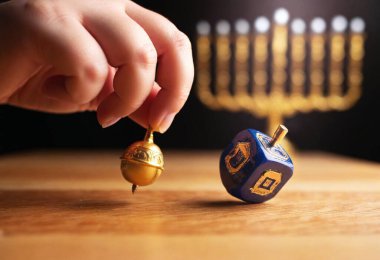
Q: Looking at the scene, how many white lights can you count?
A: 9